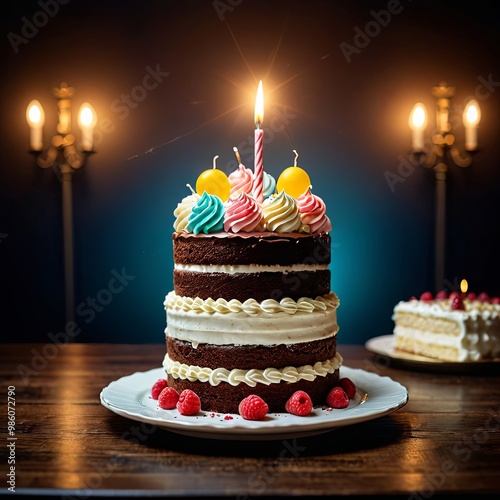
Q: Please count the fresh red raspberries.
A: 7